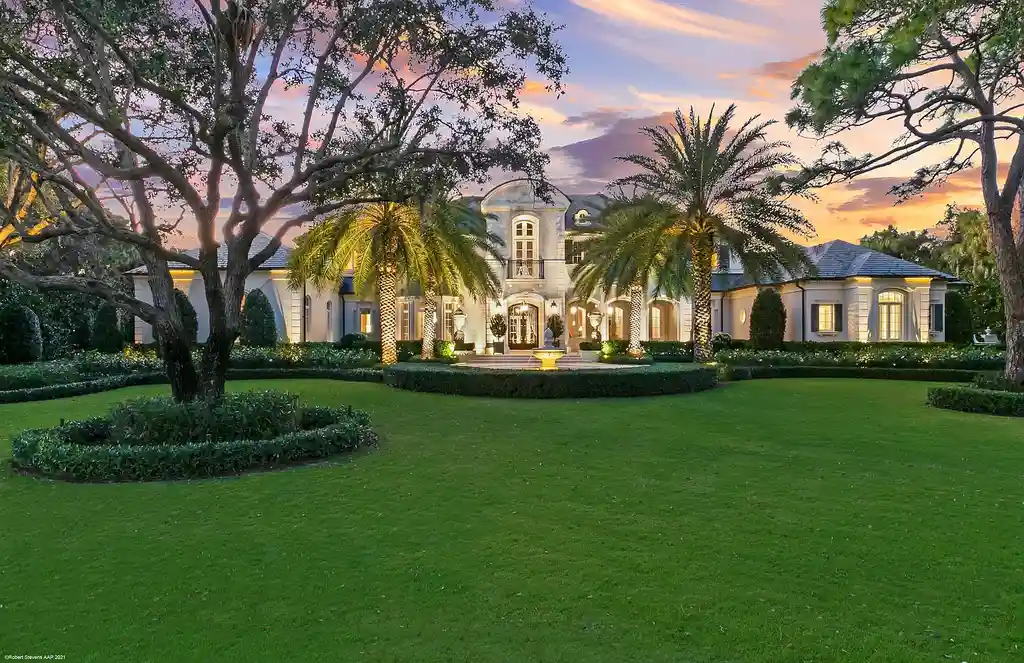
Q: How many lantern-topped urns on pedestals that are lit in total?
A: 2